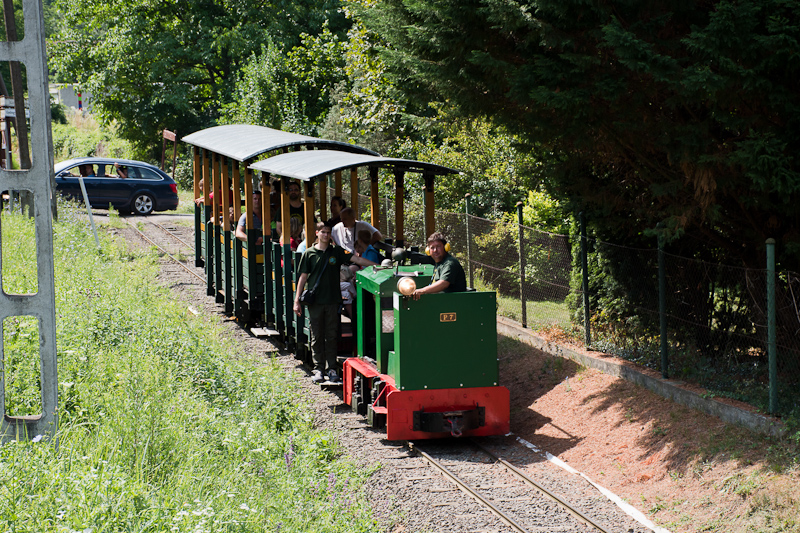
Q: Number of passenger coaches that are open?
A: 2